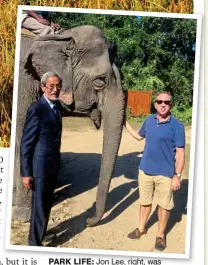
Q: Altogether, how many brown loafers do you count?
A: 2